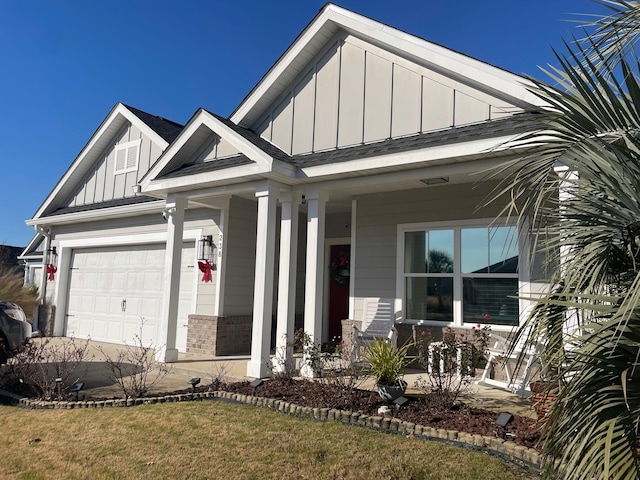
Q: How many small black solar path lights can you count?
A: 5